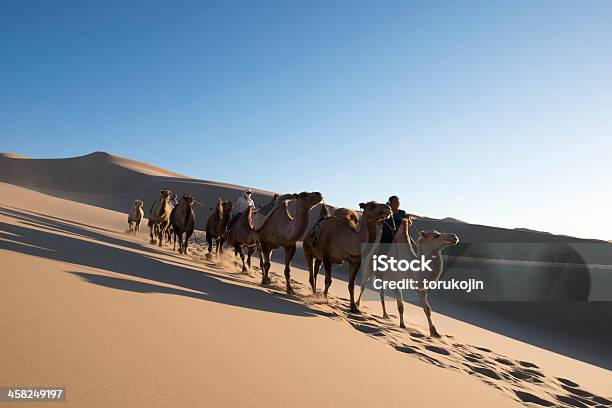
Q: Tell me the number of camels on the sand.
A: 8